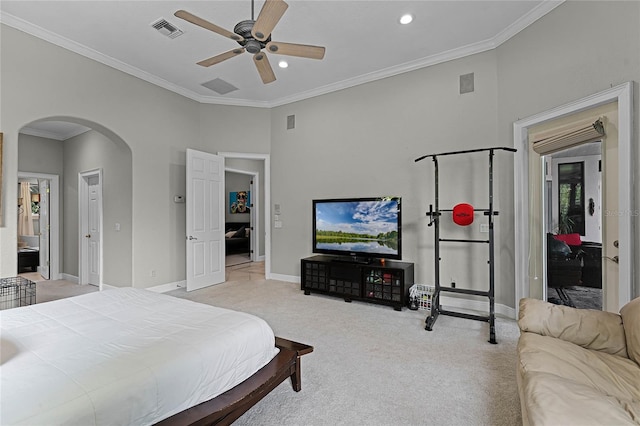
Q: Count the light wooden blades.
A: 5